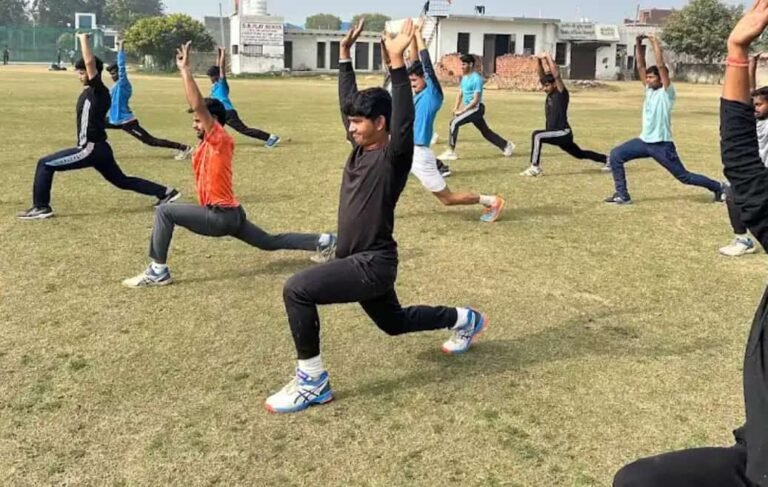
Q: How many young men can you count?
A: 11